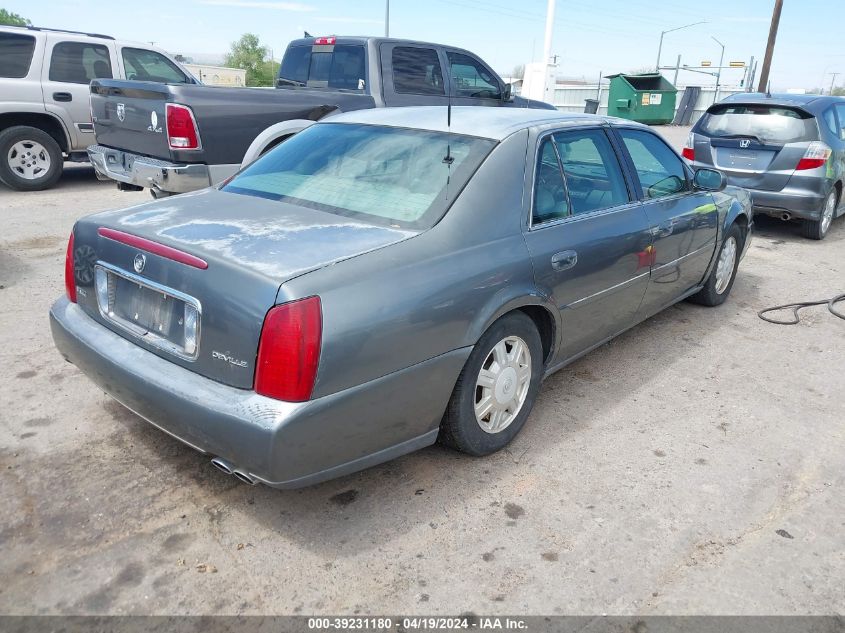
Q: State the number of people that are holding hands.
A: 0